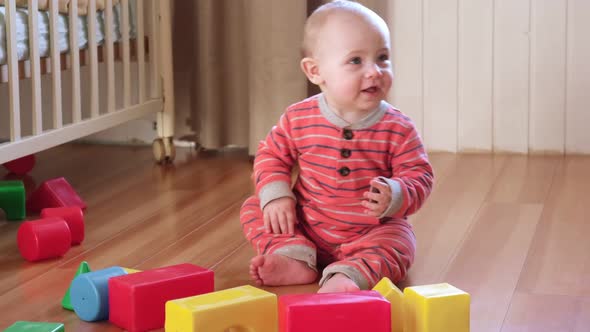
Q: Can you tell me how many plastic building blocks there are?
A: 14